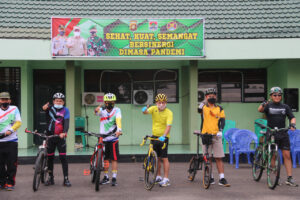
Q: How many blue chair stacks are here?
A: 2